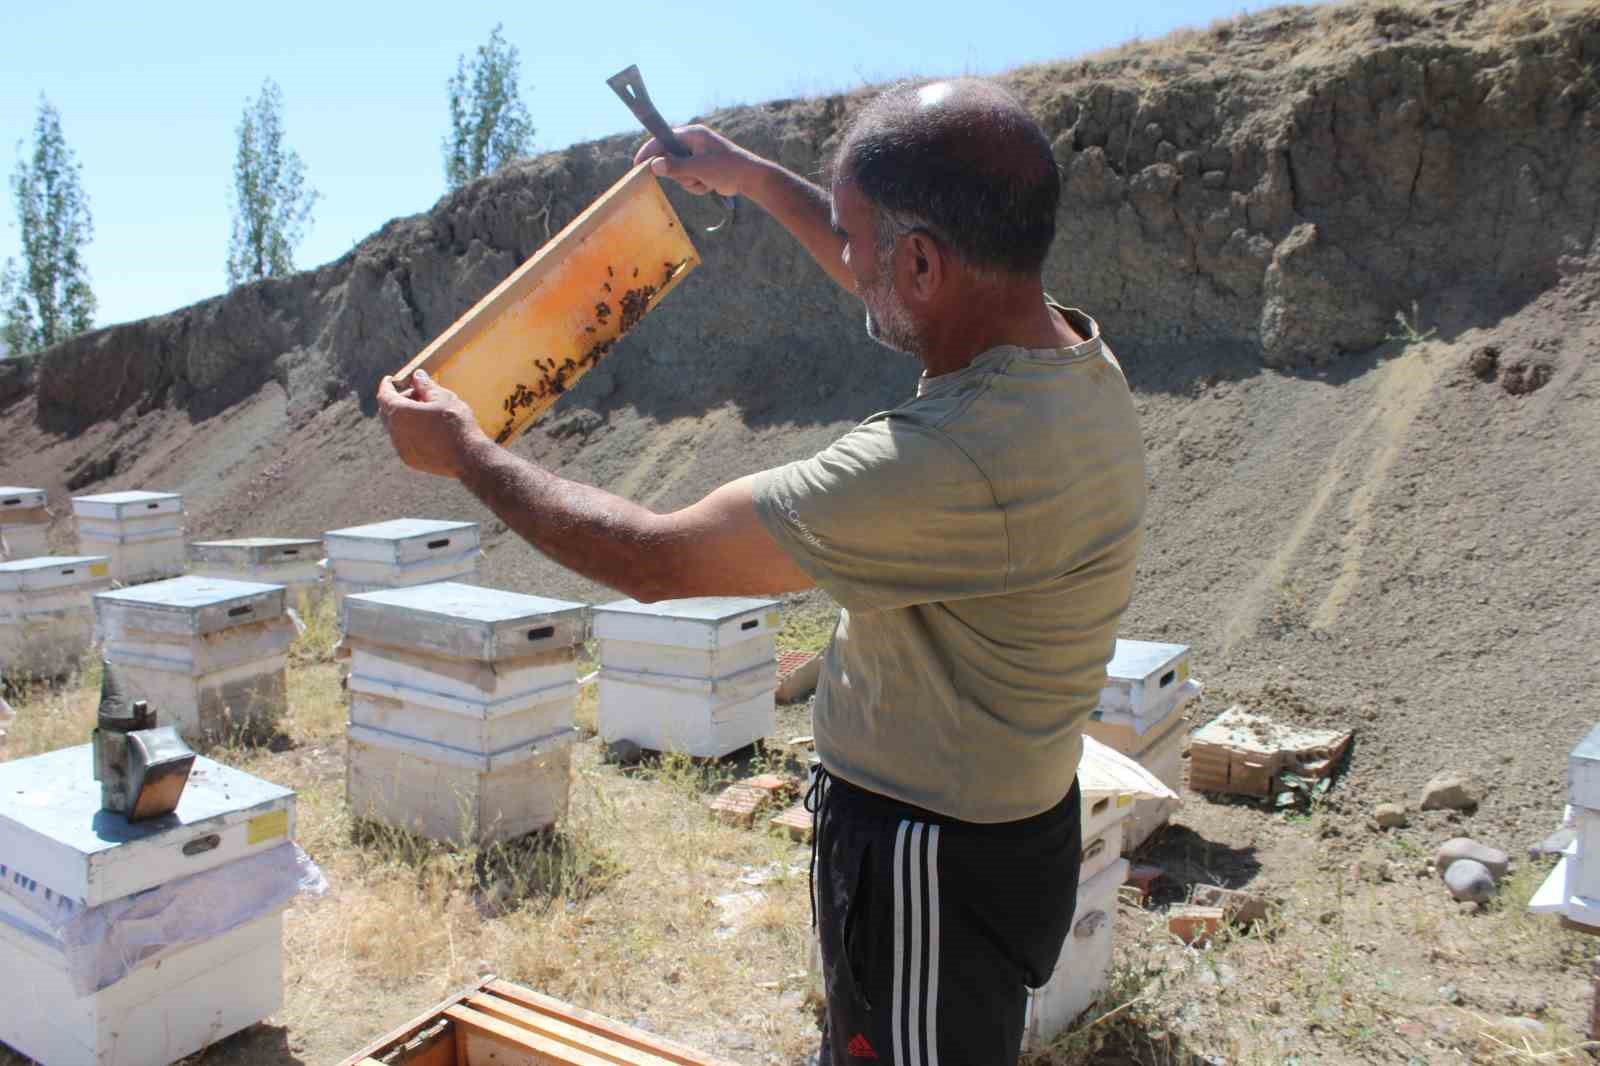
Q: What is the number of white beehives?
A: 12